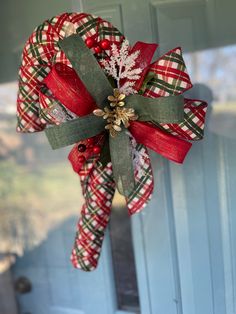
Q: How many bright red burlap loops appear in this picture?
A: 4